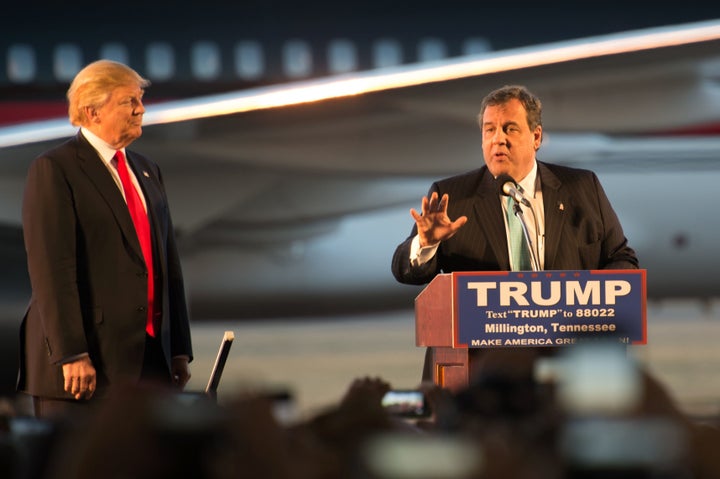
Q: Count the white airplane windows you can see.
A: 11